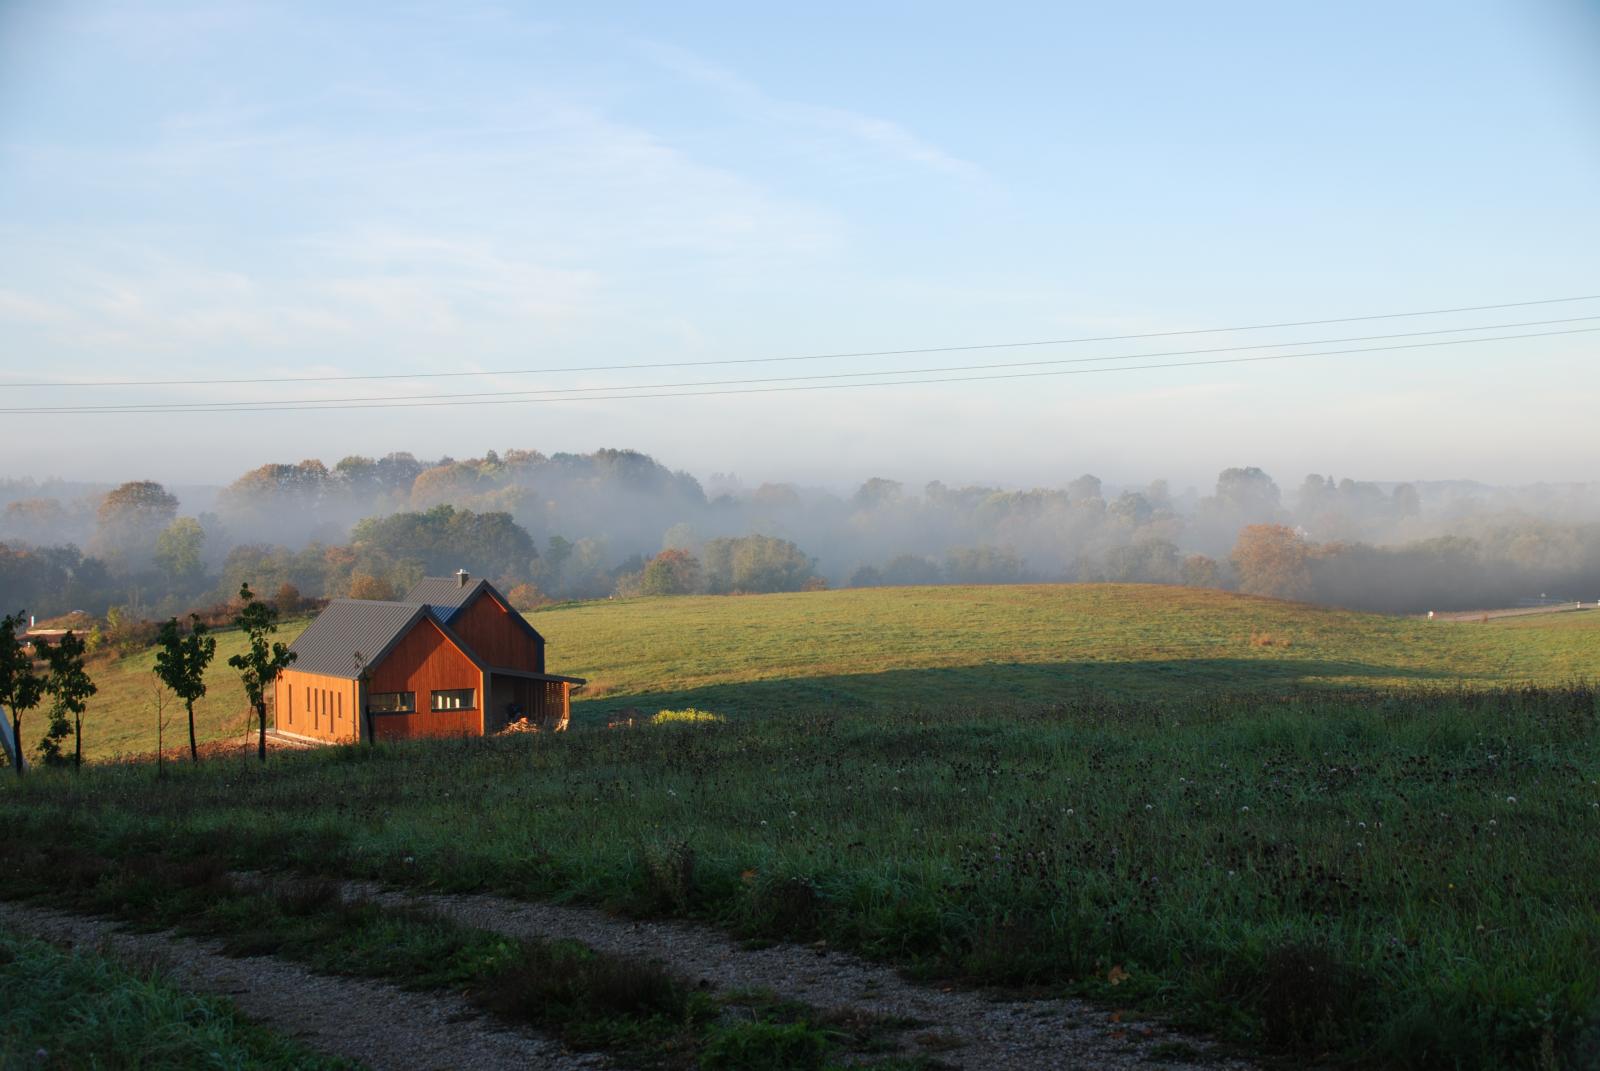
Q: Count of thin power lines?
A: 3